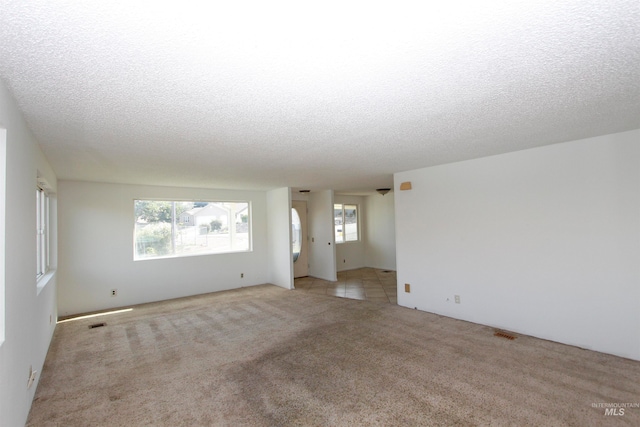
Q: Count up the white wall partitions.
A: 2